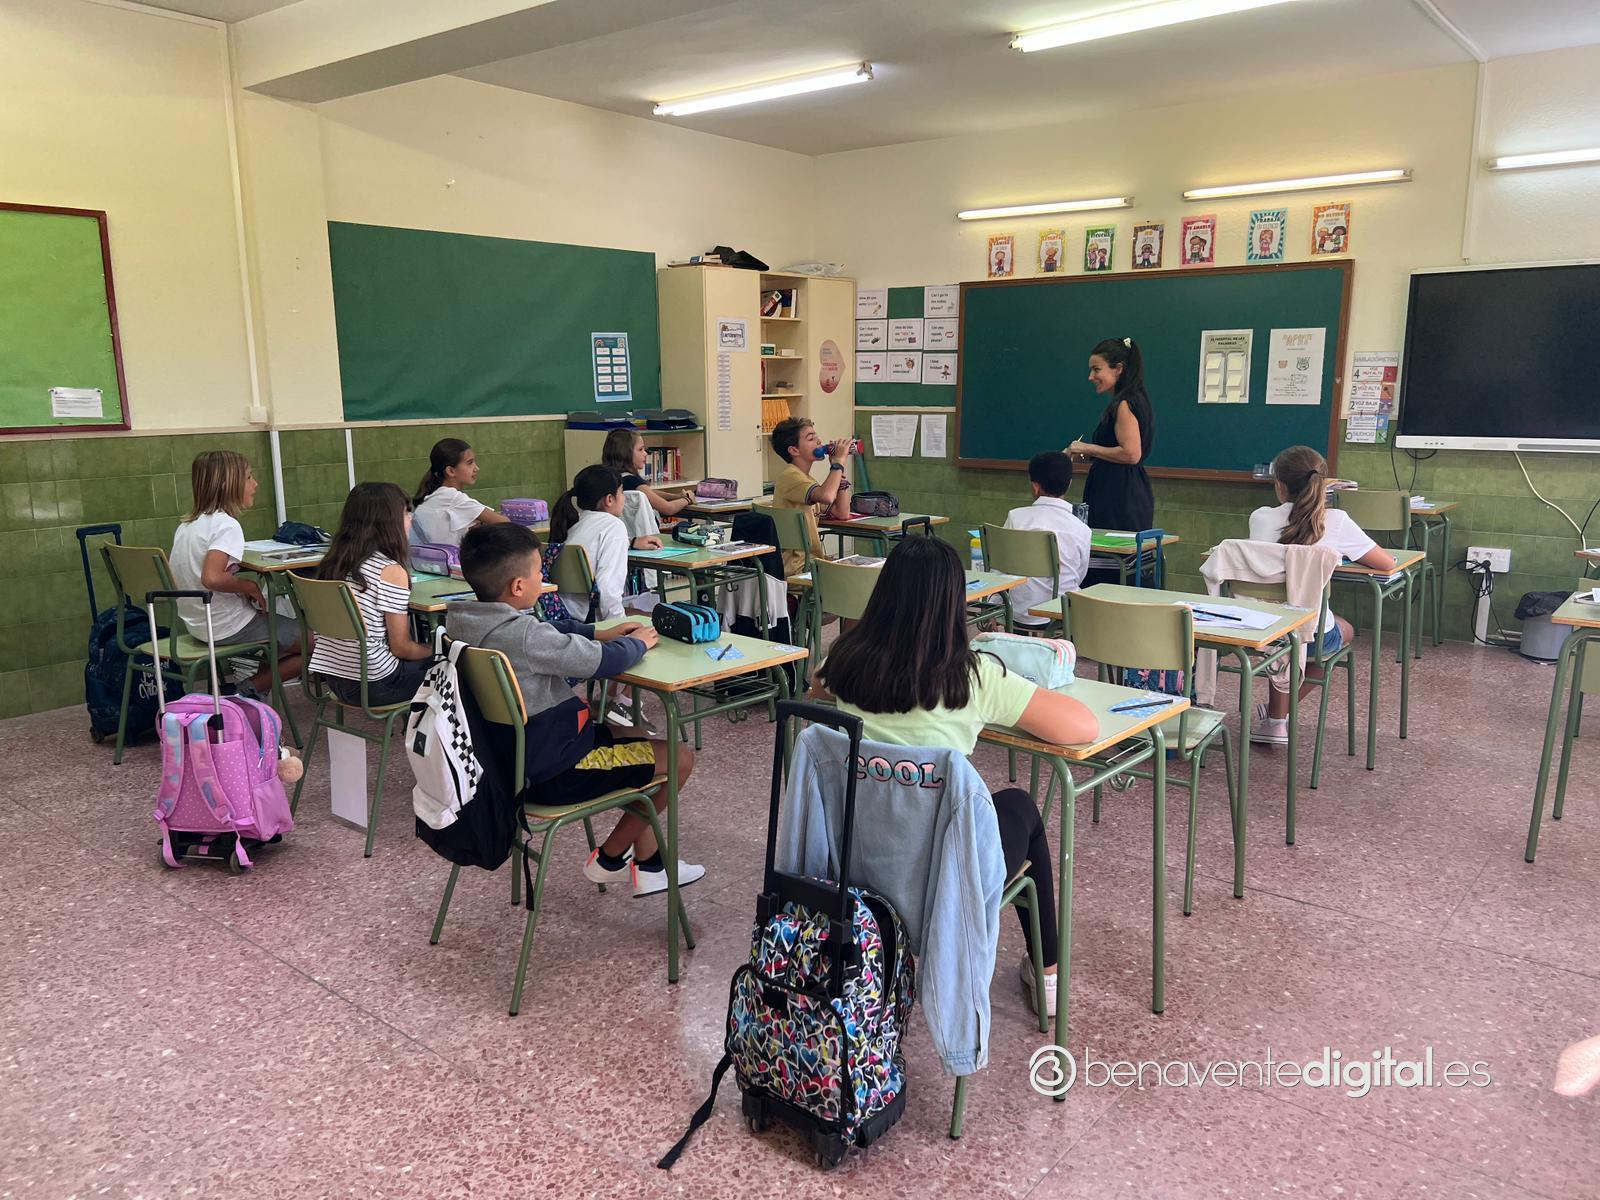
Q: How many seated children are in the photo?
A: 10